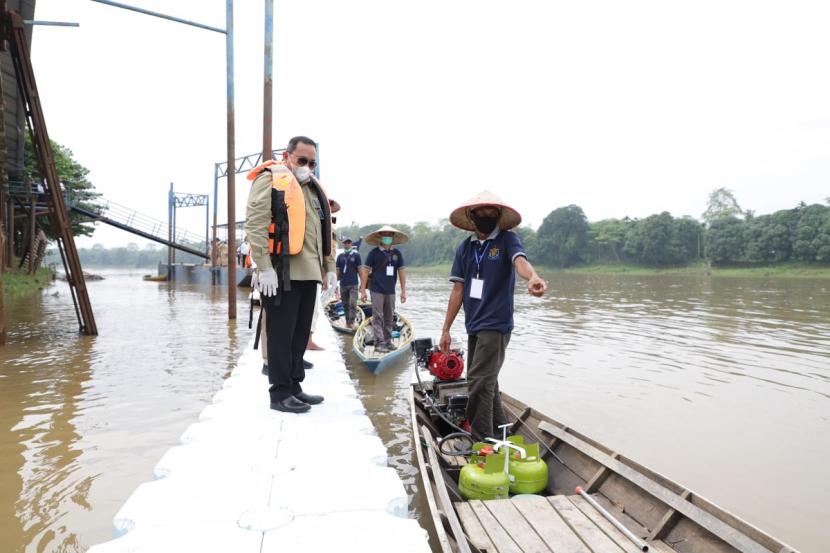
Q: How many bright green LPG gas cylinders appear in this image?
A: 2